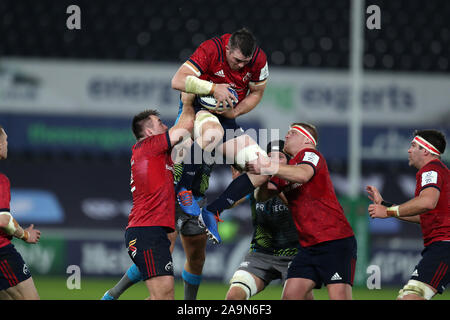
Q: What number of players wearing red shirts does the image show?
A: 5